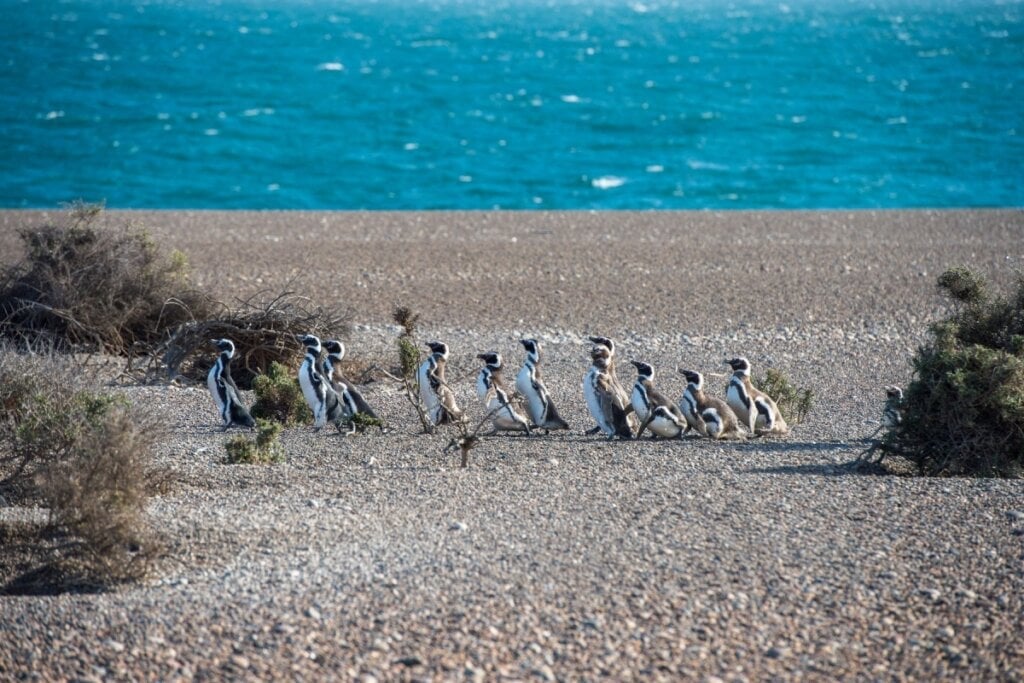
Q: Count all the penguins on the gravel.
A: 12